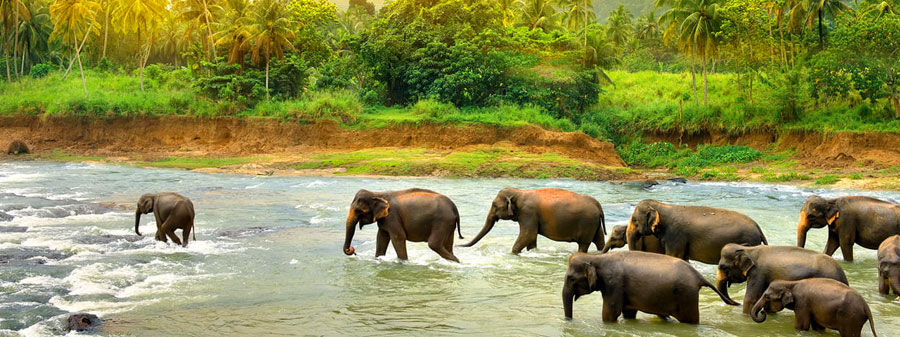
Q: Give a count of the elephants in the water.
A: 10